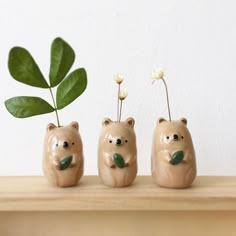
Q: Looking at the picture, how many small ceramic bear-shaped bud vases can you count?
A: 3